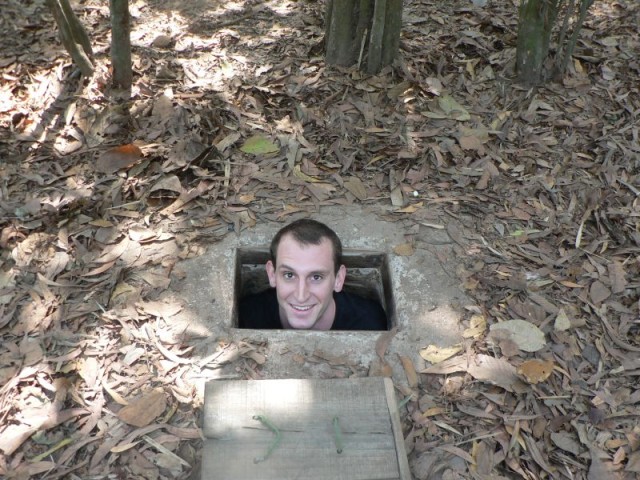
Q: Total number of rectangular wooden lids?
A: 1